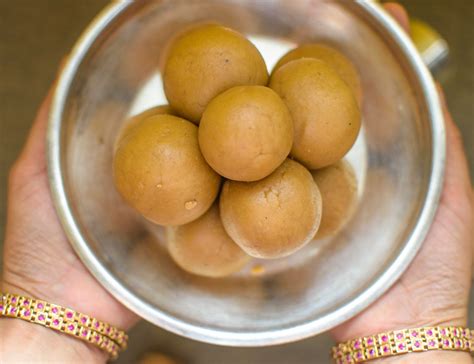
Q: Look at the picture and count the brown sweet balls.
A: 9